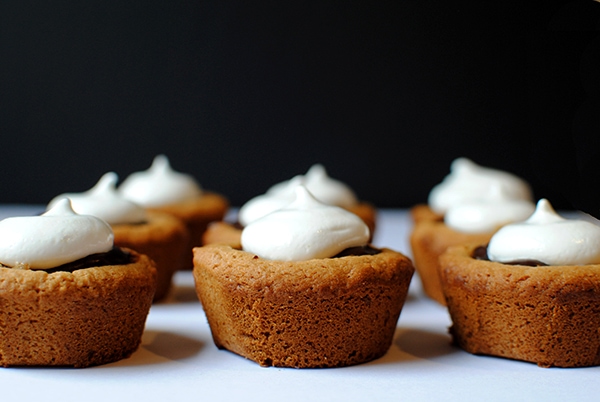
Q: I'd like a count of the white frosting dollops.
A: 9